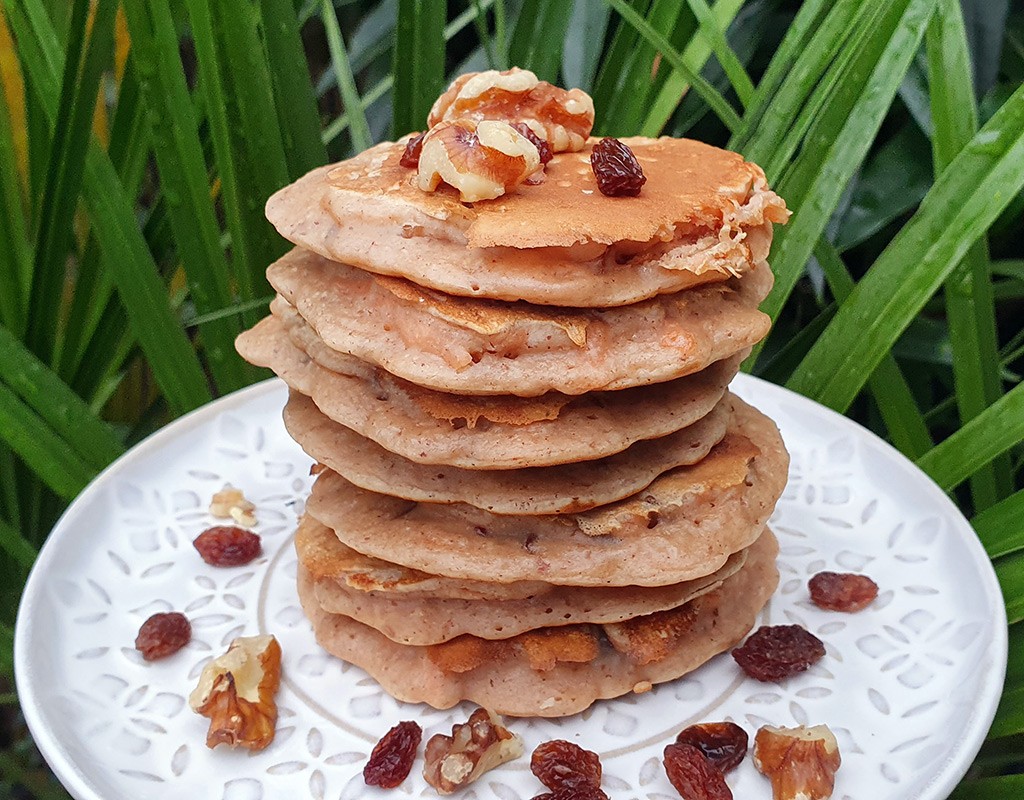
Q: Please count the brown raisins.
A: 12